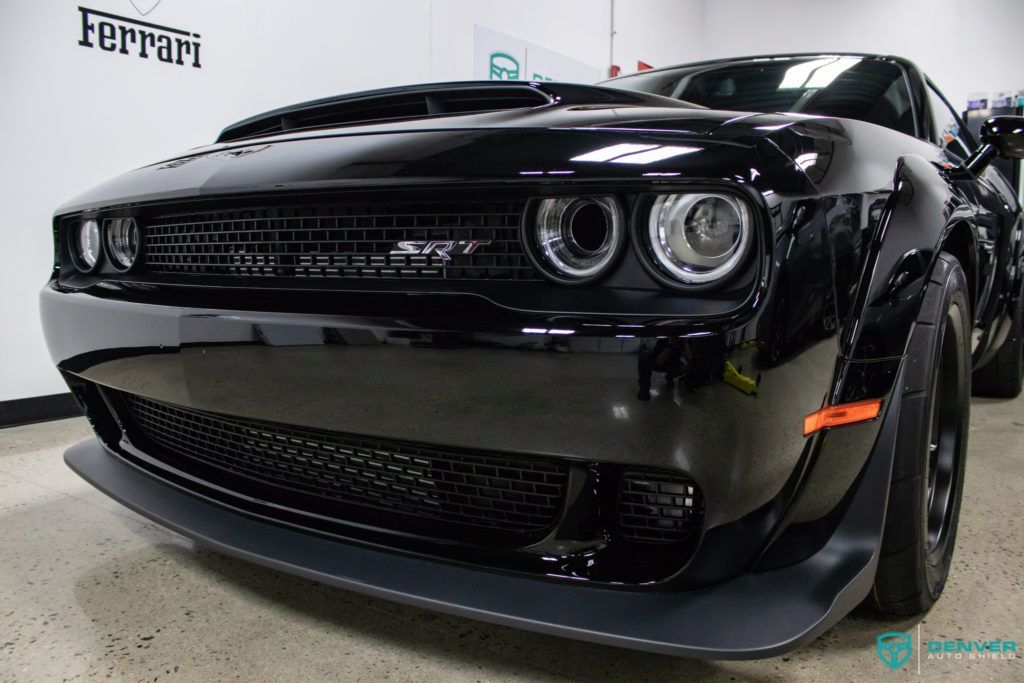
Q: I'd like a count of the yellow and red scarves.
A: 0